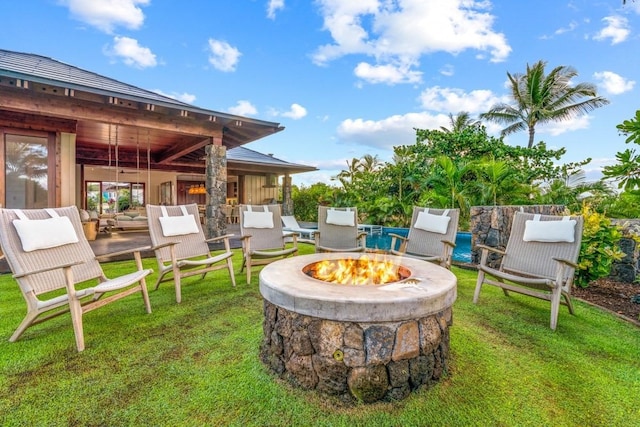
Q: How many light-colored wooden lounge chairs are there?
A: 6